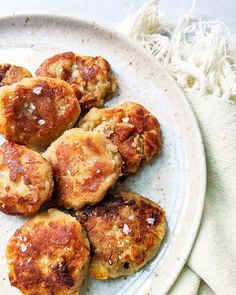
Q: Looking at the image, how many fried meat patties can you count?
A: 8